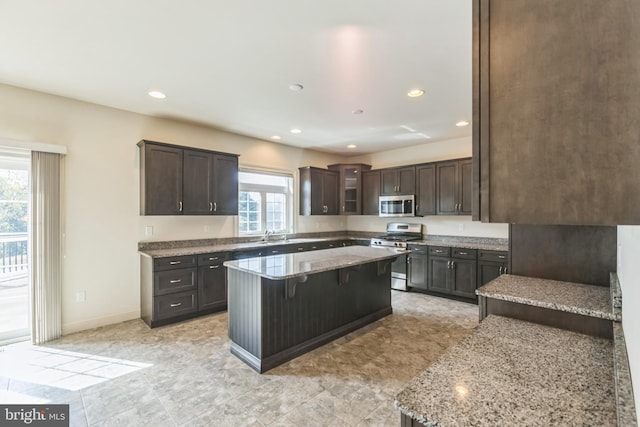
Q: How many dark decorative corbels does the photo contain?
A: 3